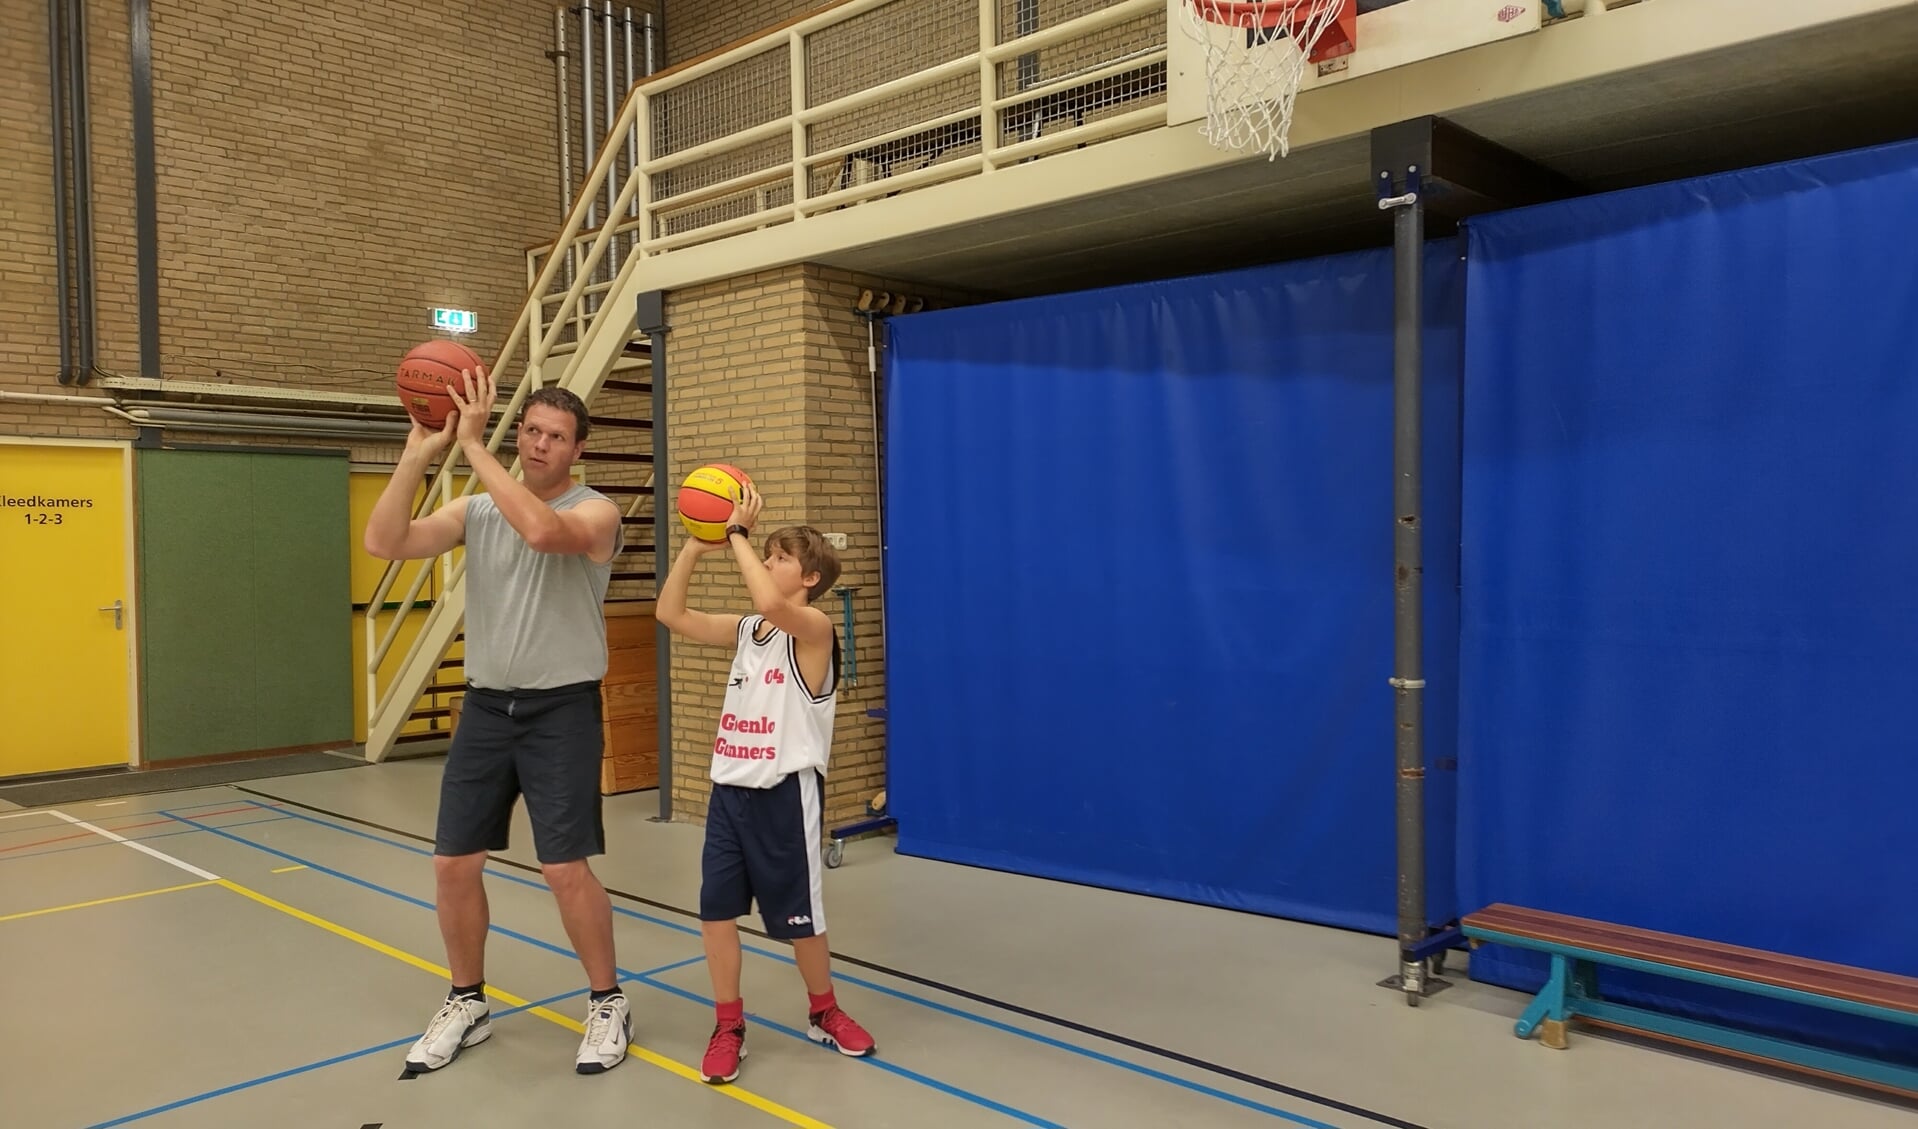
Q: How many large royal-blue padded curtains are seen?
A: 2